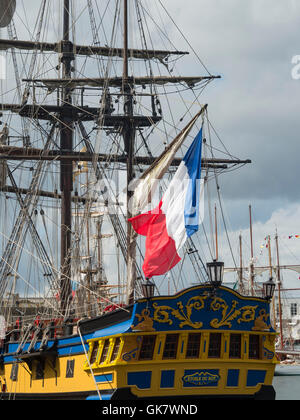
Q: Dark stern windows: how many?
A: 6